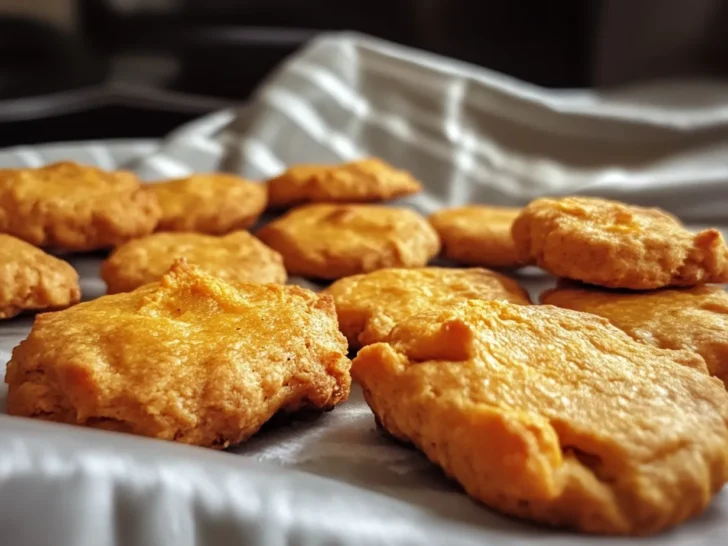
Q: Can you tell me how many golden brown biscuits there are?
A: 12